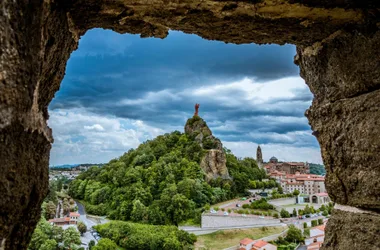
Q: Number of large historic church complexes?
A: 1